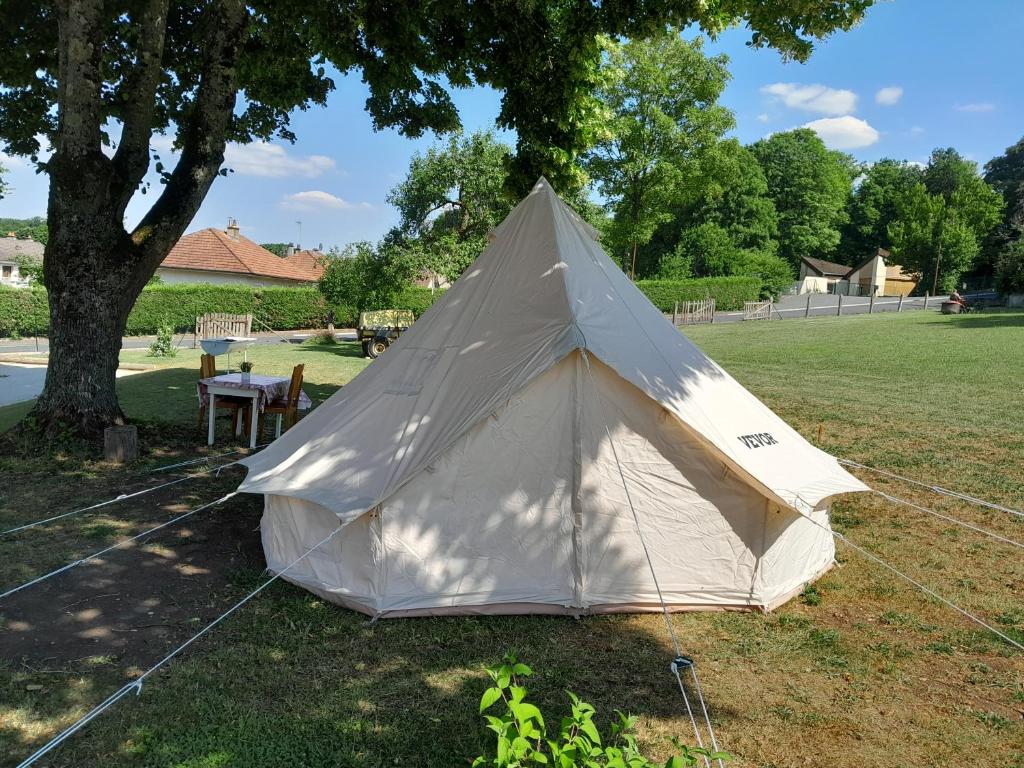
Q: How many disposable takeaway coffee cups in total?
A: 0